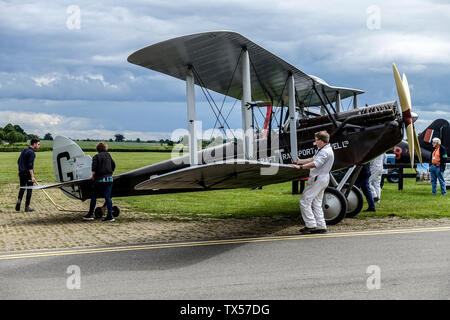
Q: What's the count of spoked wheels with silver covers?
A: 2